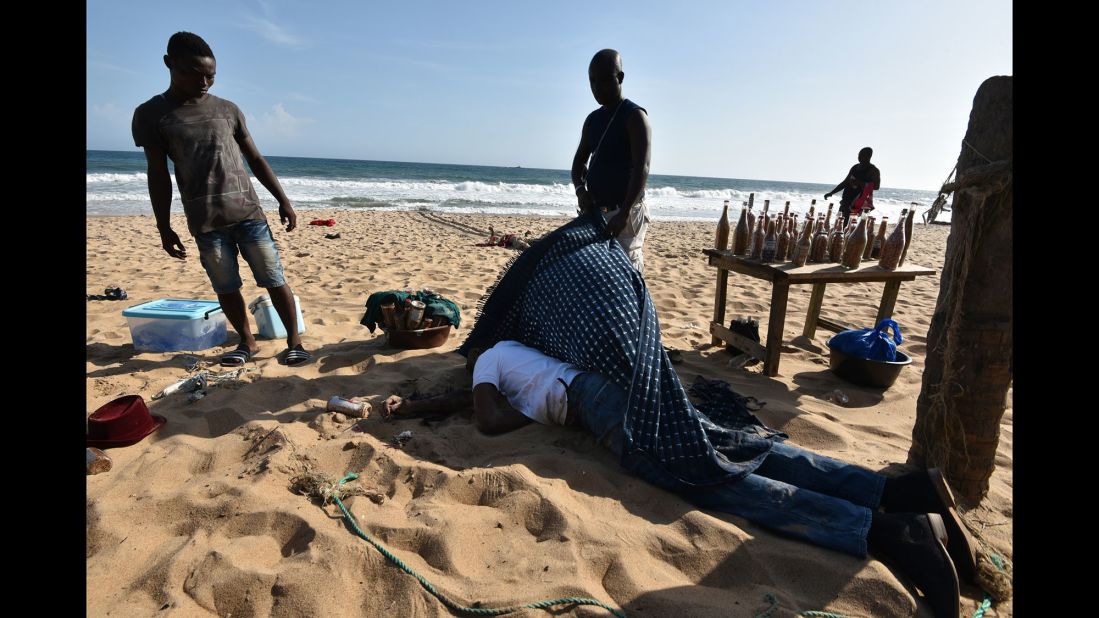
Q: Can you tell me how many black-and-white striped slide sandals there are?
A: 2